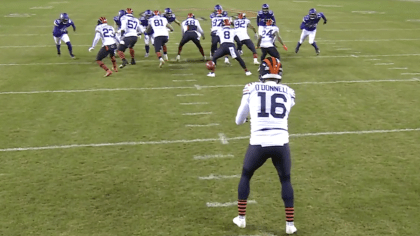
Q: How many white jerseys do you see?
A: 9